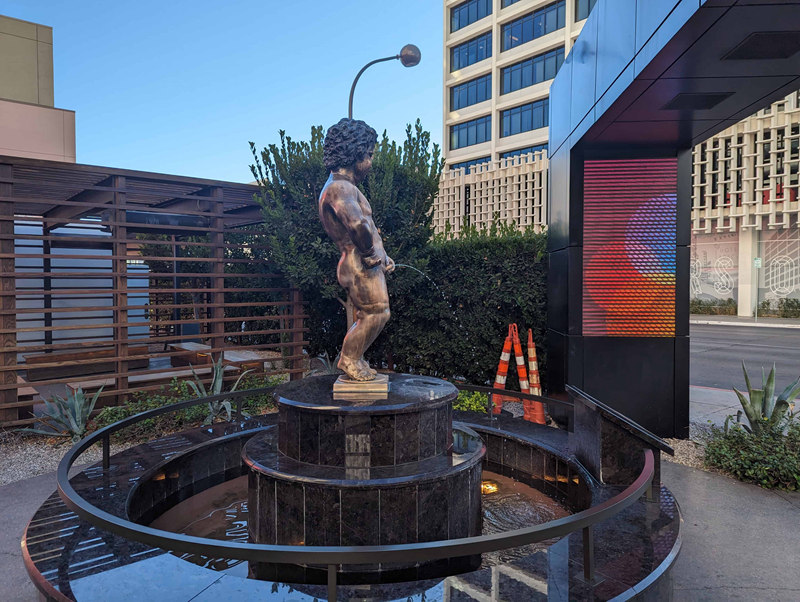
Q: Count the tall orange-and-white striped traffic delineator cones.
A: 3